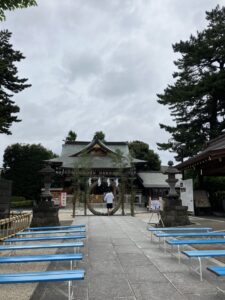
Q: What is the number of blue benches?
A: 11